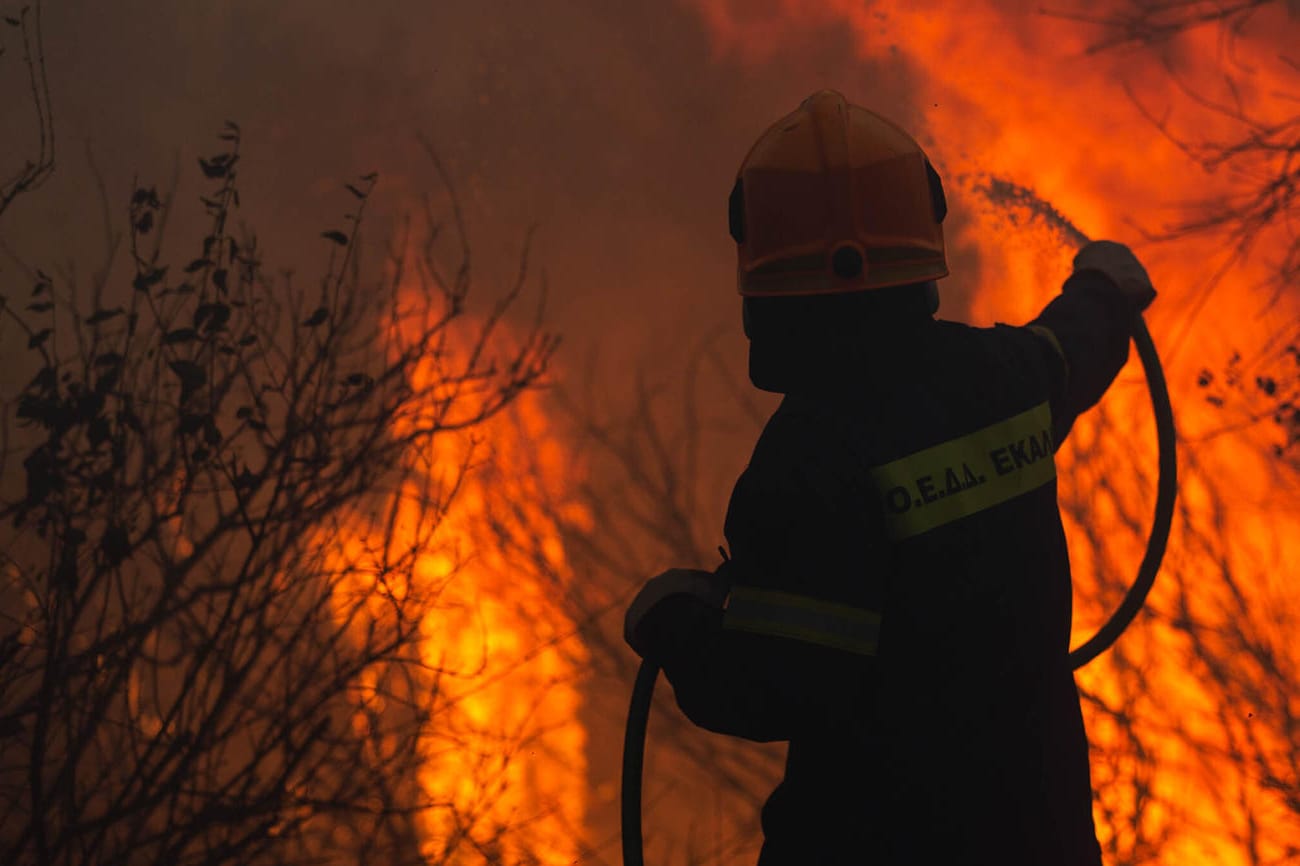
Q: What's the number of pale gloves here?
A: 2